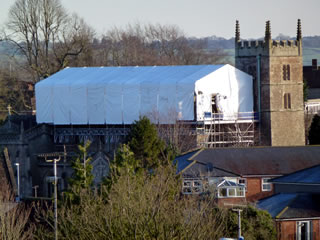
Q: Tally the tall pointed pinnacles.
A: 3